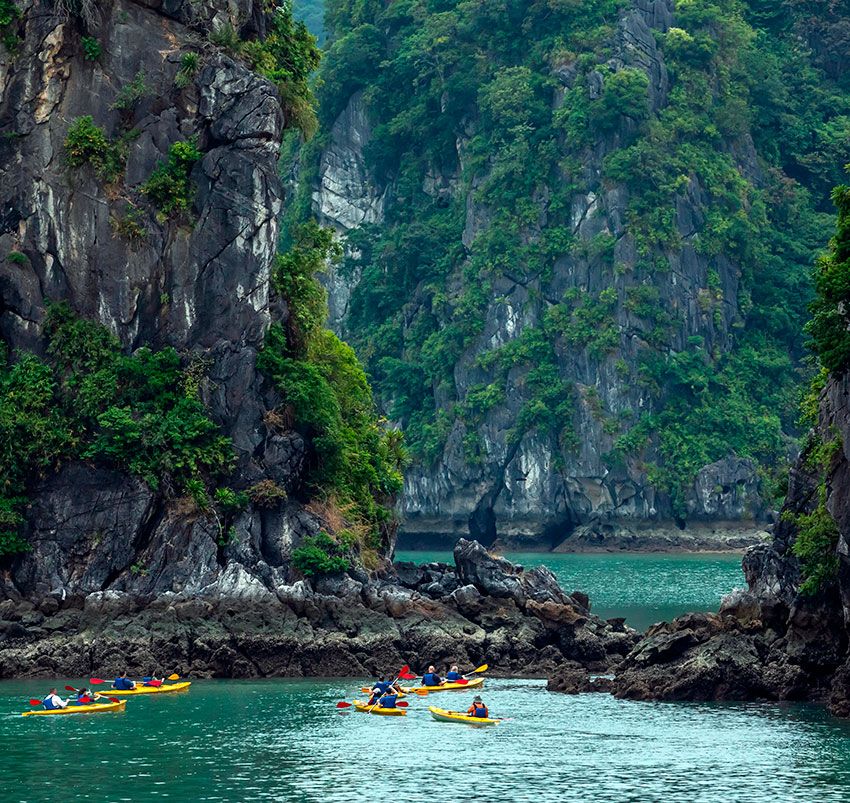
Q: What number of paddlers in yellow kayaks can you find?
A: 11